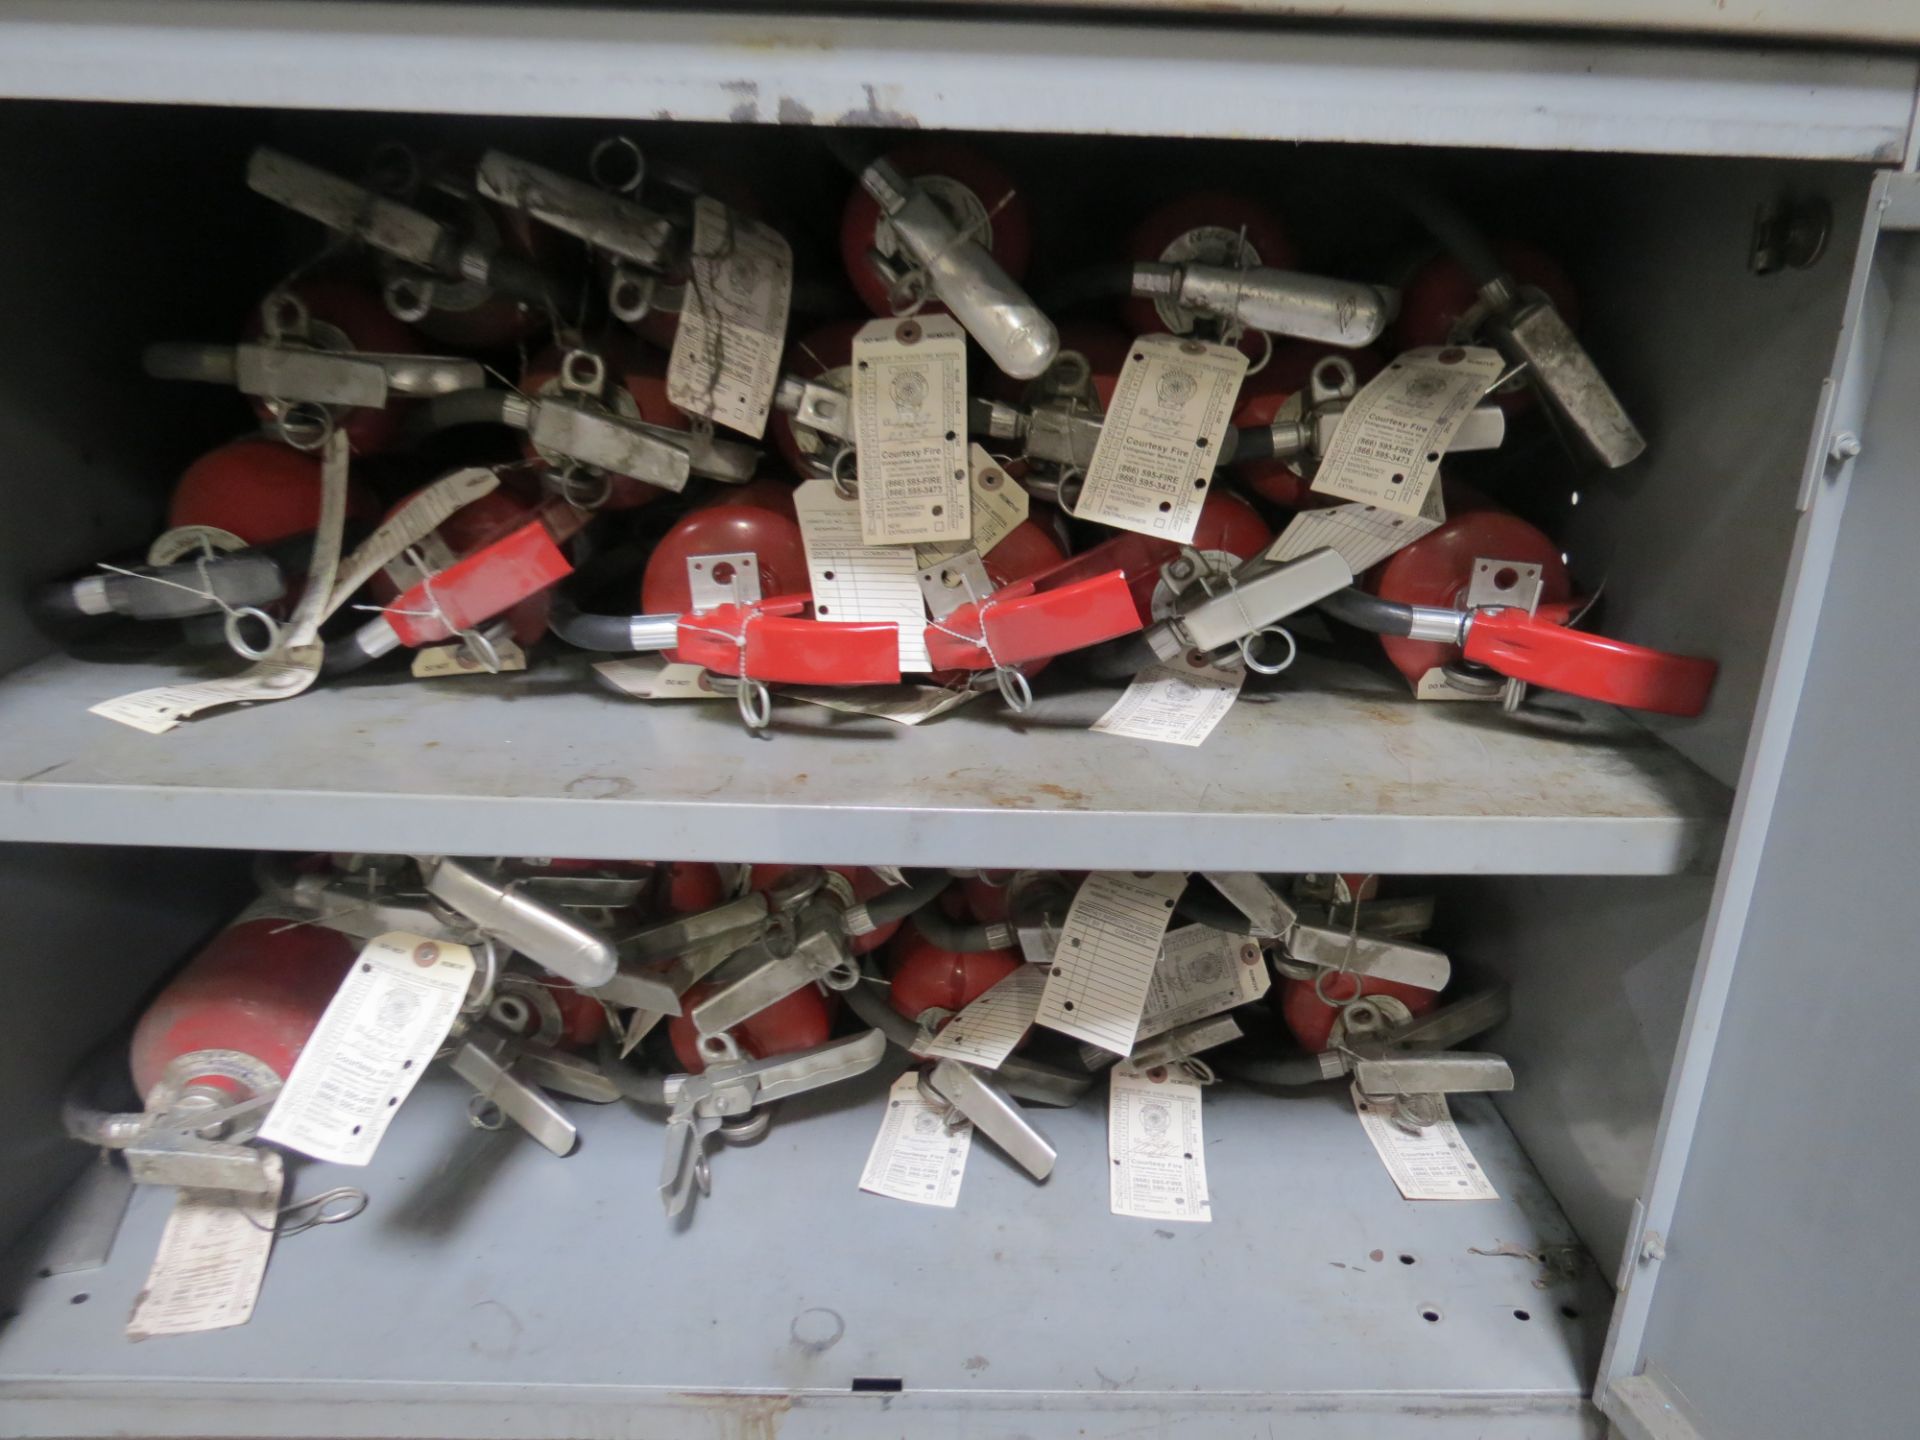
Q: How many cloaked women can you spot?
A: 0